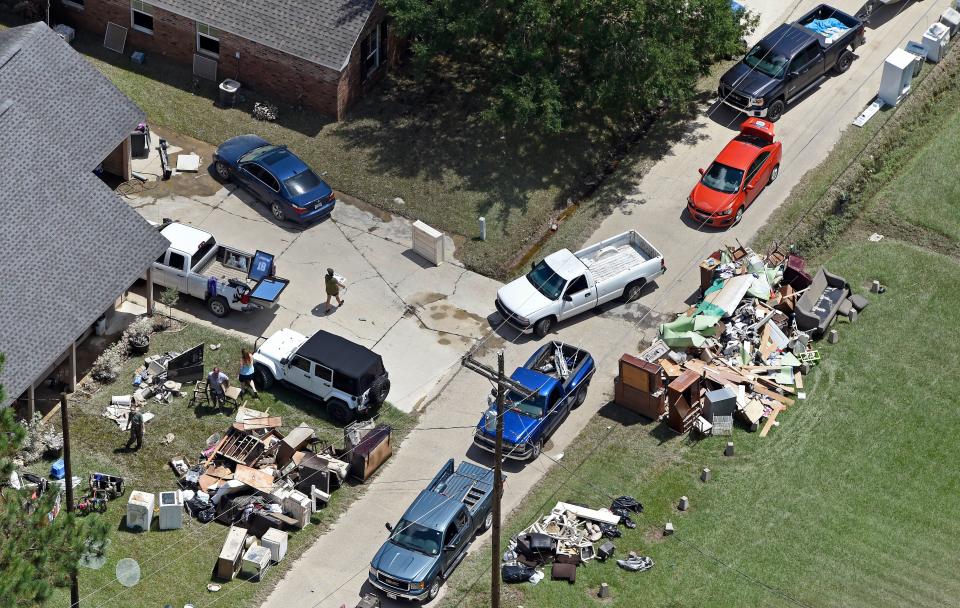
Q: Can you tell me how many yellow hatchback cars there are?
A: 0